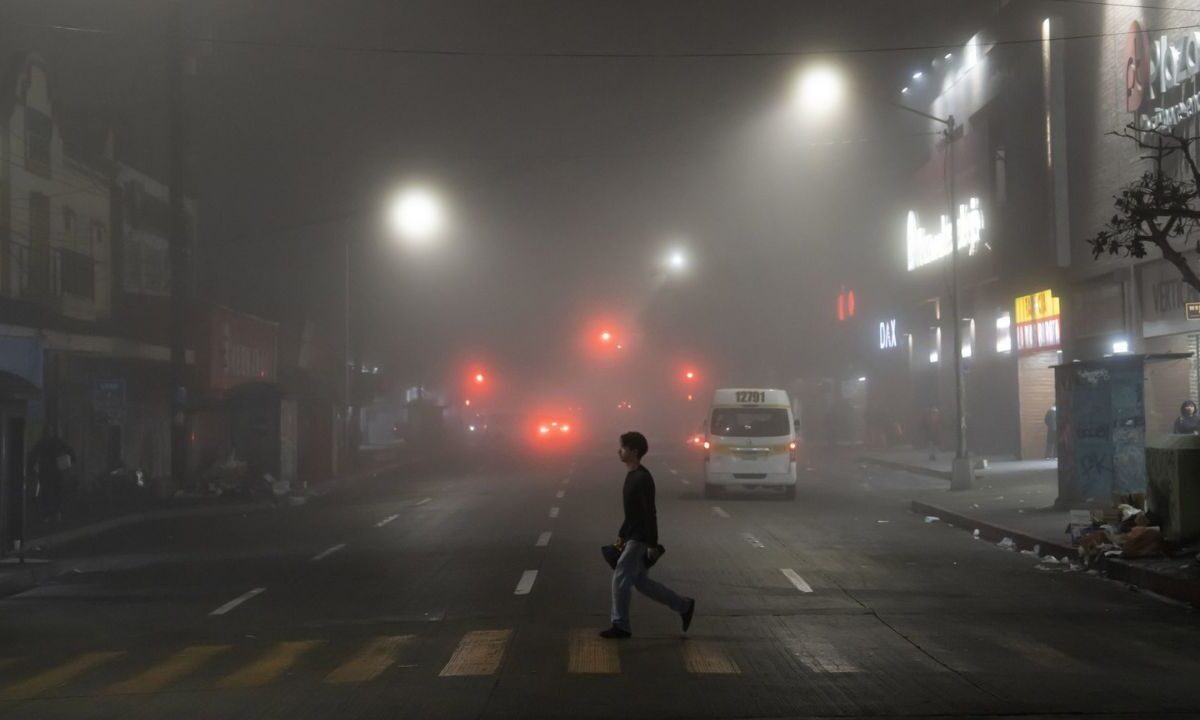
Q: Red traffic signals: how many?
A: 3